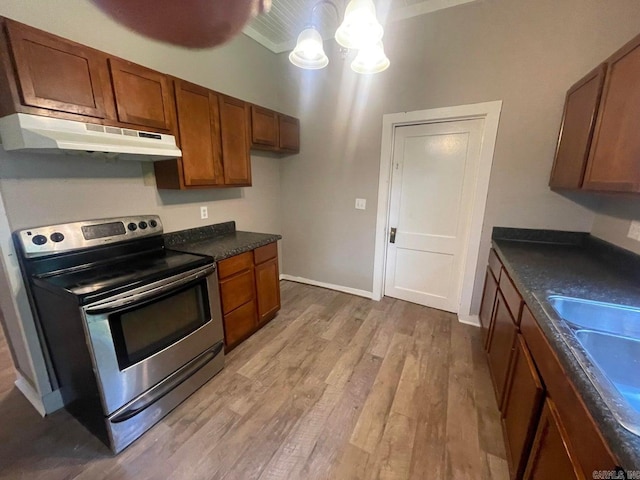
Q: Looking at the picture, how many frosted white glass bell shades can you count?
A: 3